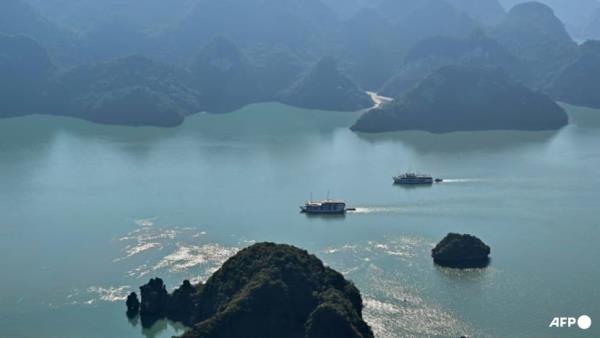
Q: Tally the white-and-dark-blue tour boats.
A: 2